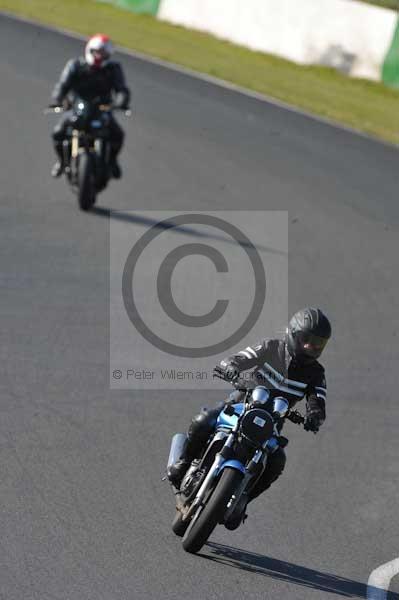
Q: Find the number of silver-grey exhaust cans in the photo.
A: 1